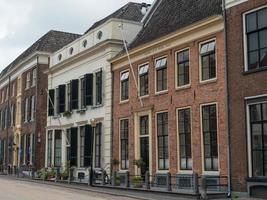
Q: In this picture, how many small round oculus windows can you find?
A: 4